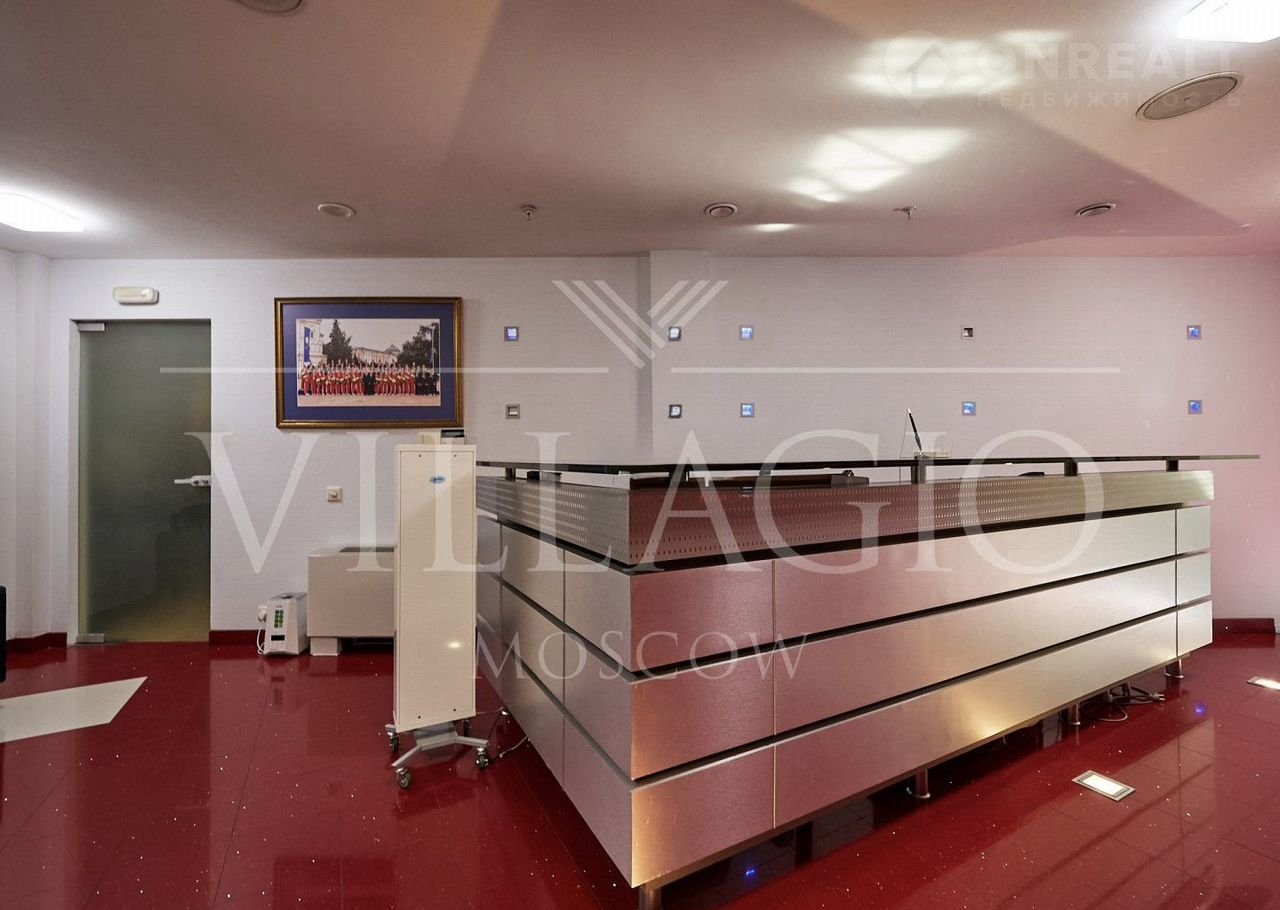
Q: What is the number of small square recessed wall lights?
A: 10